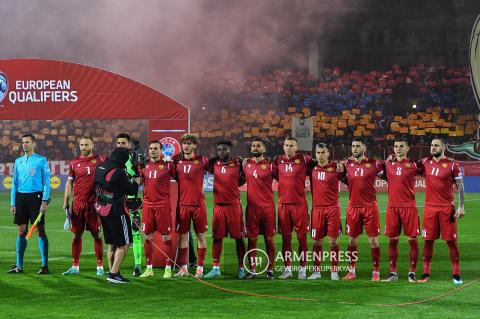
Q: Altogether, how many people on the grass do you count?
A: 13